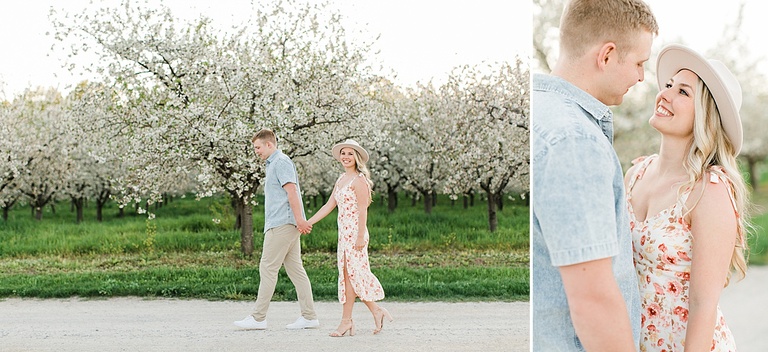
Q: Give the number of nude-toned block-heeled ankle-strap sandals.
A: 2